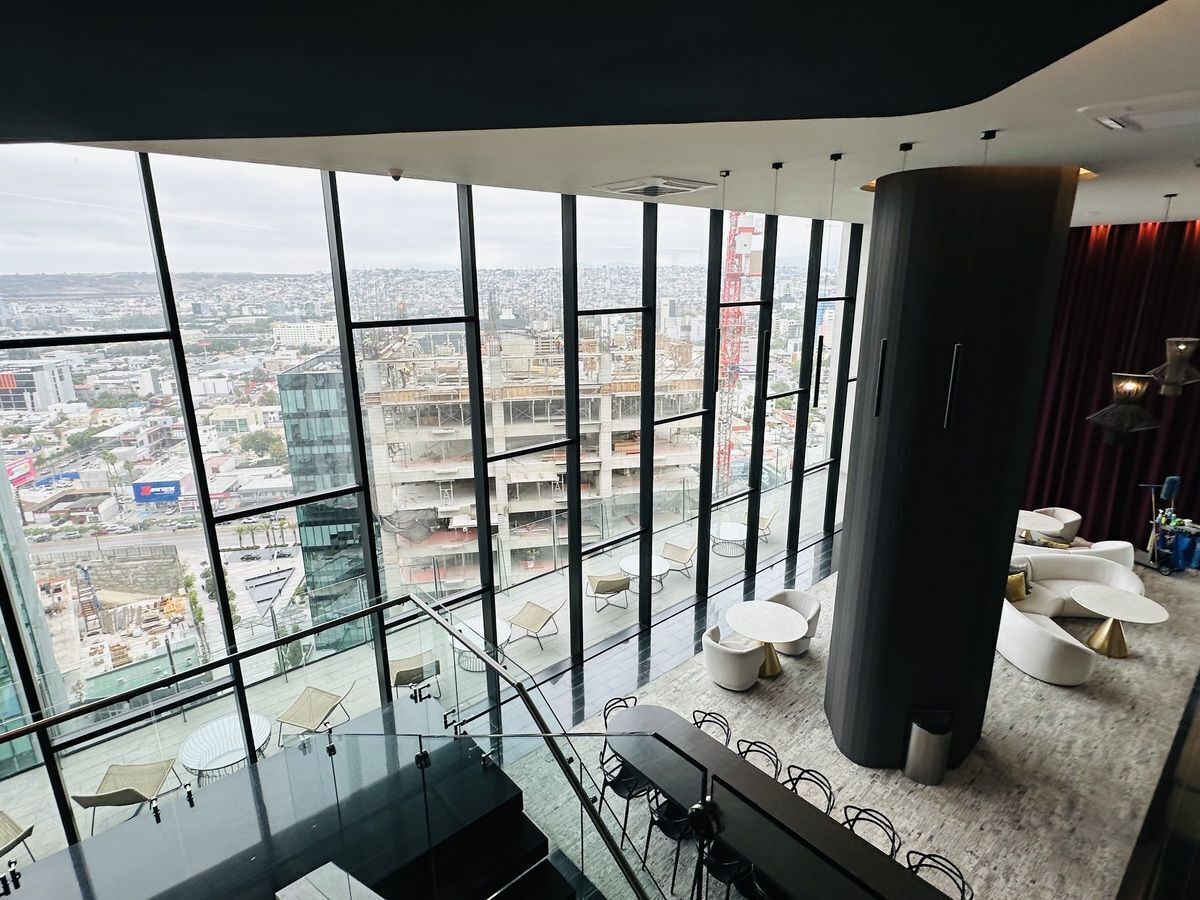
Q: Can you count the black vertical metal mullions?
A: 10